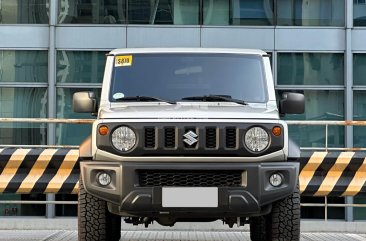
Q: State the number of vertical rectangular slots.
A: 5